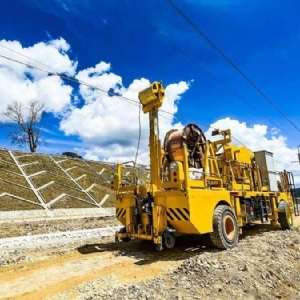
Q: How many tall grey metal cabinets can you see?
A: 1